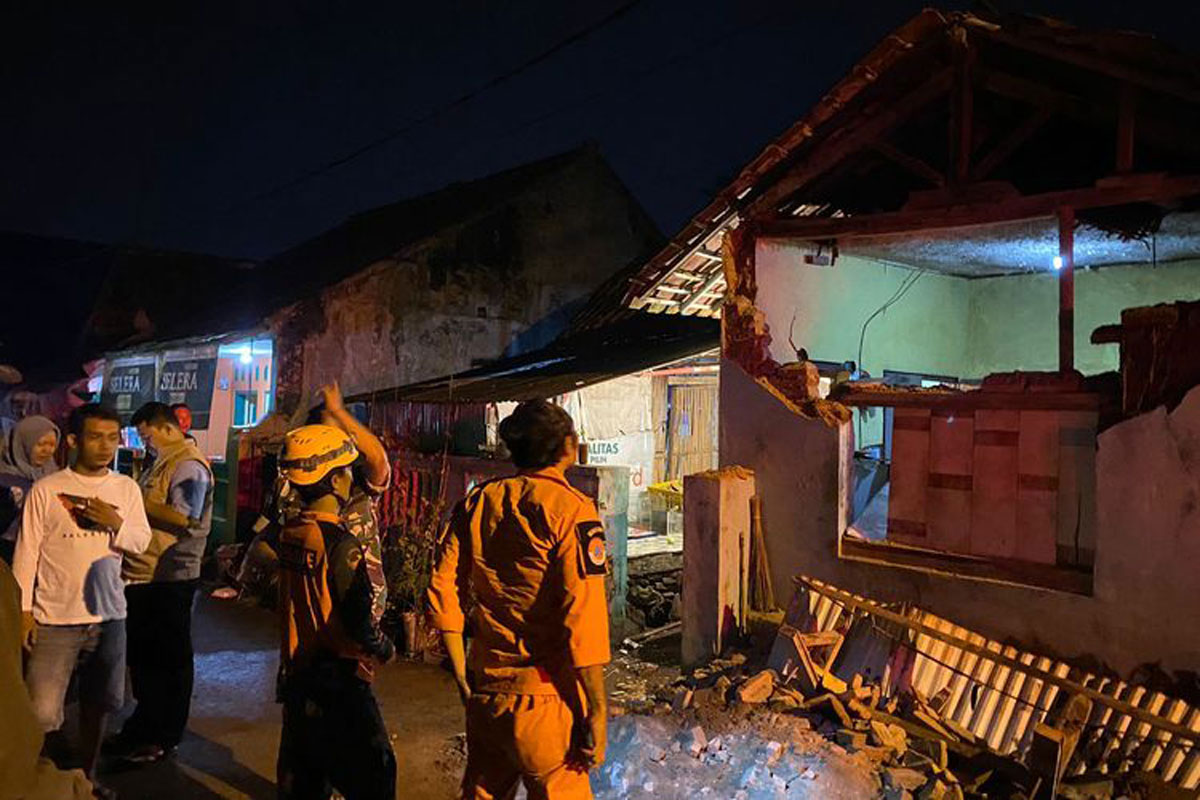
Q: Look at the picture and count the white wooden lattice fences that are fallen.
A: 1